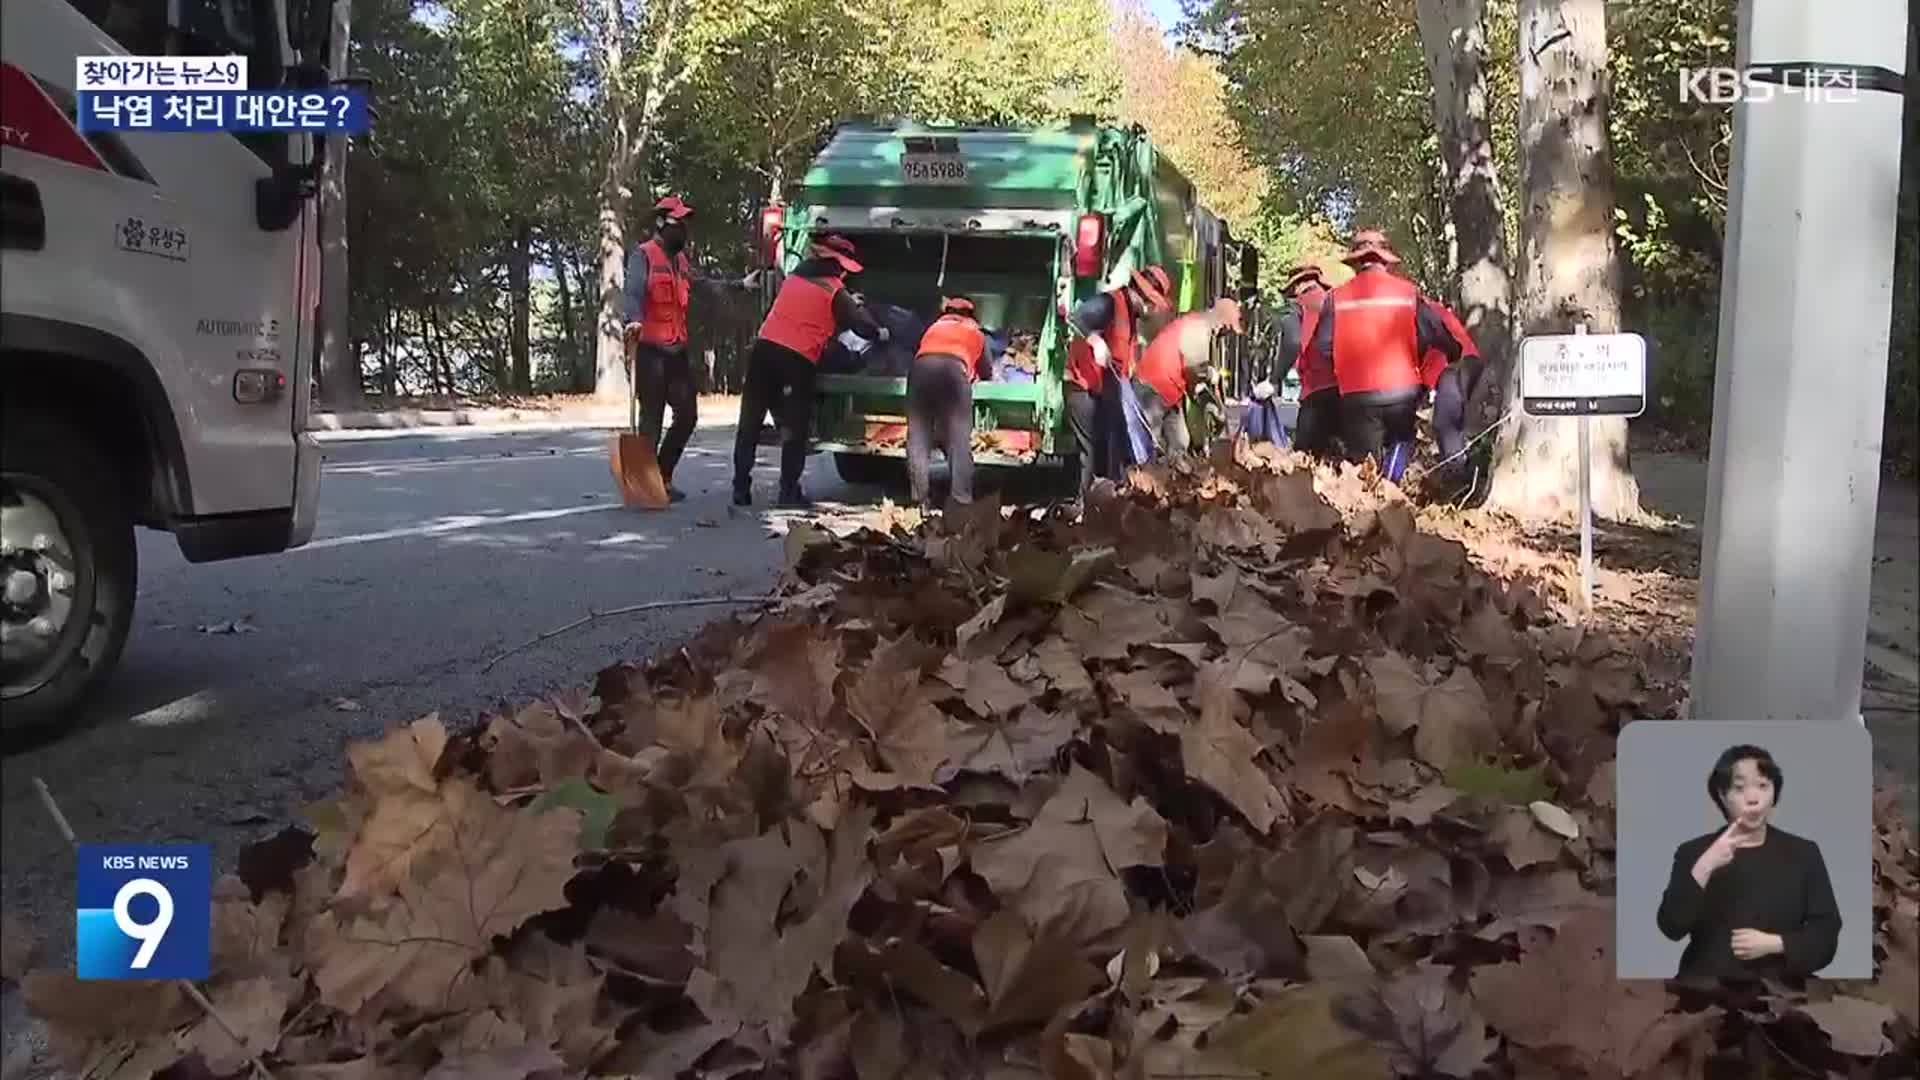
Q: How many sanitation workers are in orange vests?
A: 8